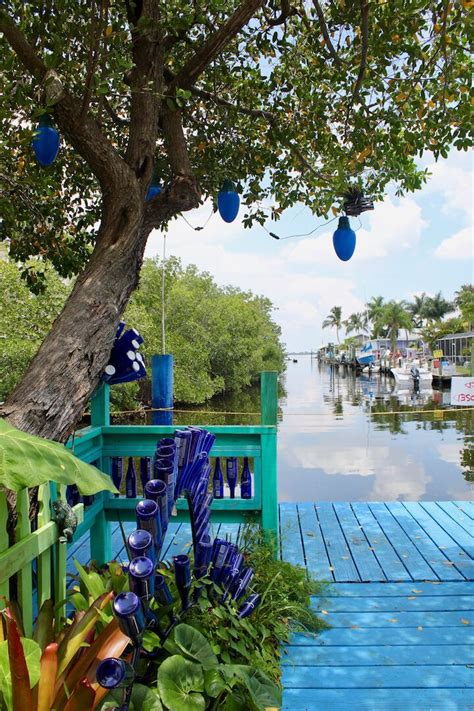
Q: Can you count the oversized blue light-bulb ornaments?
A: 4